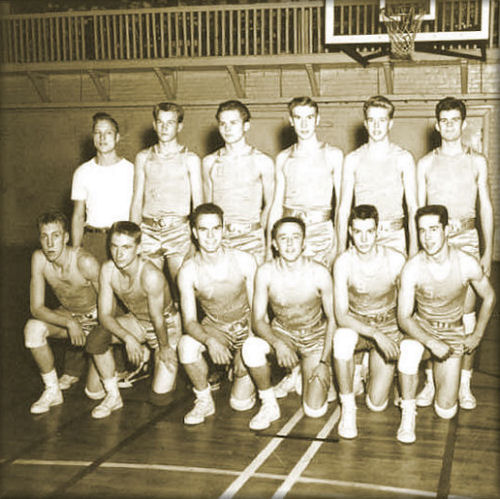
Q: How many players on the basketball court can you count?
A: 11